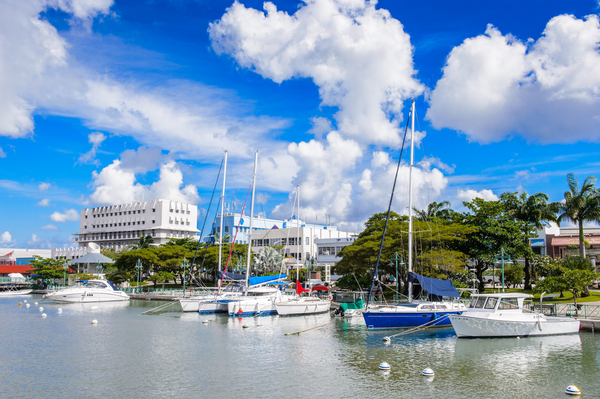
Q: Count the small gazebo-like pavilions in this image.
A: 1